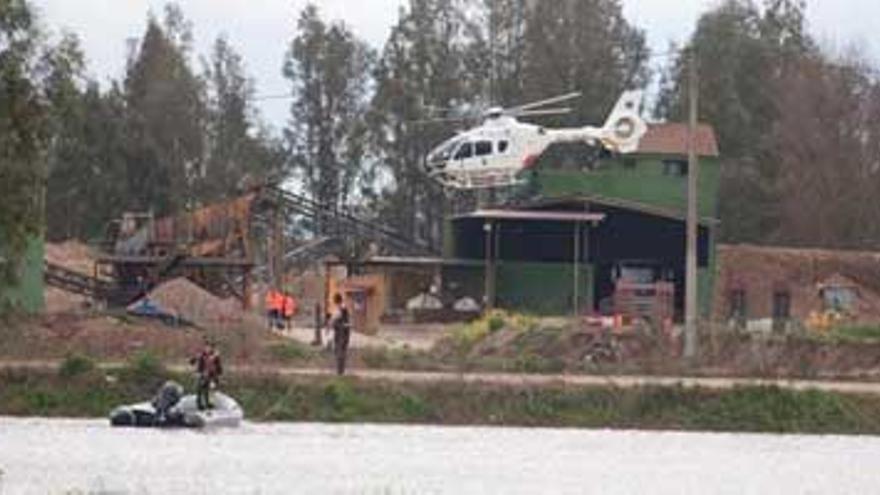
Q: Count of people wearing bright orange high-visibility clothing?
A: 2